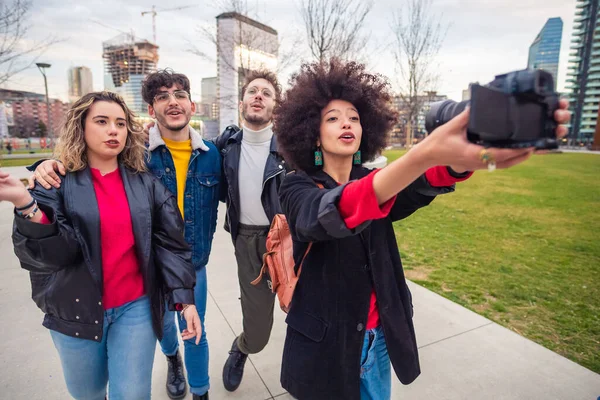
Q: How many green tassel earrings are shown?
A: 2